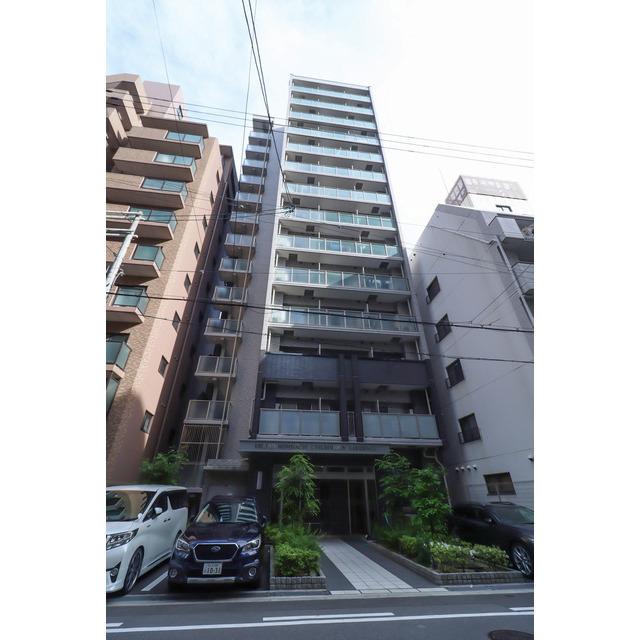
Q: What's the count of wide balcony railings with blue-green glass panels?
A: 11